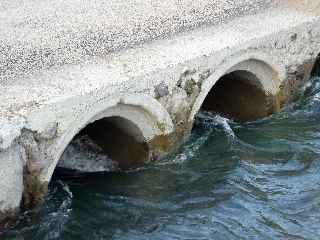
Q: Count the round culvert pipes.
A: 2